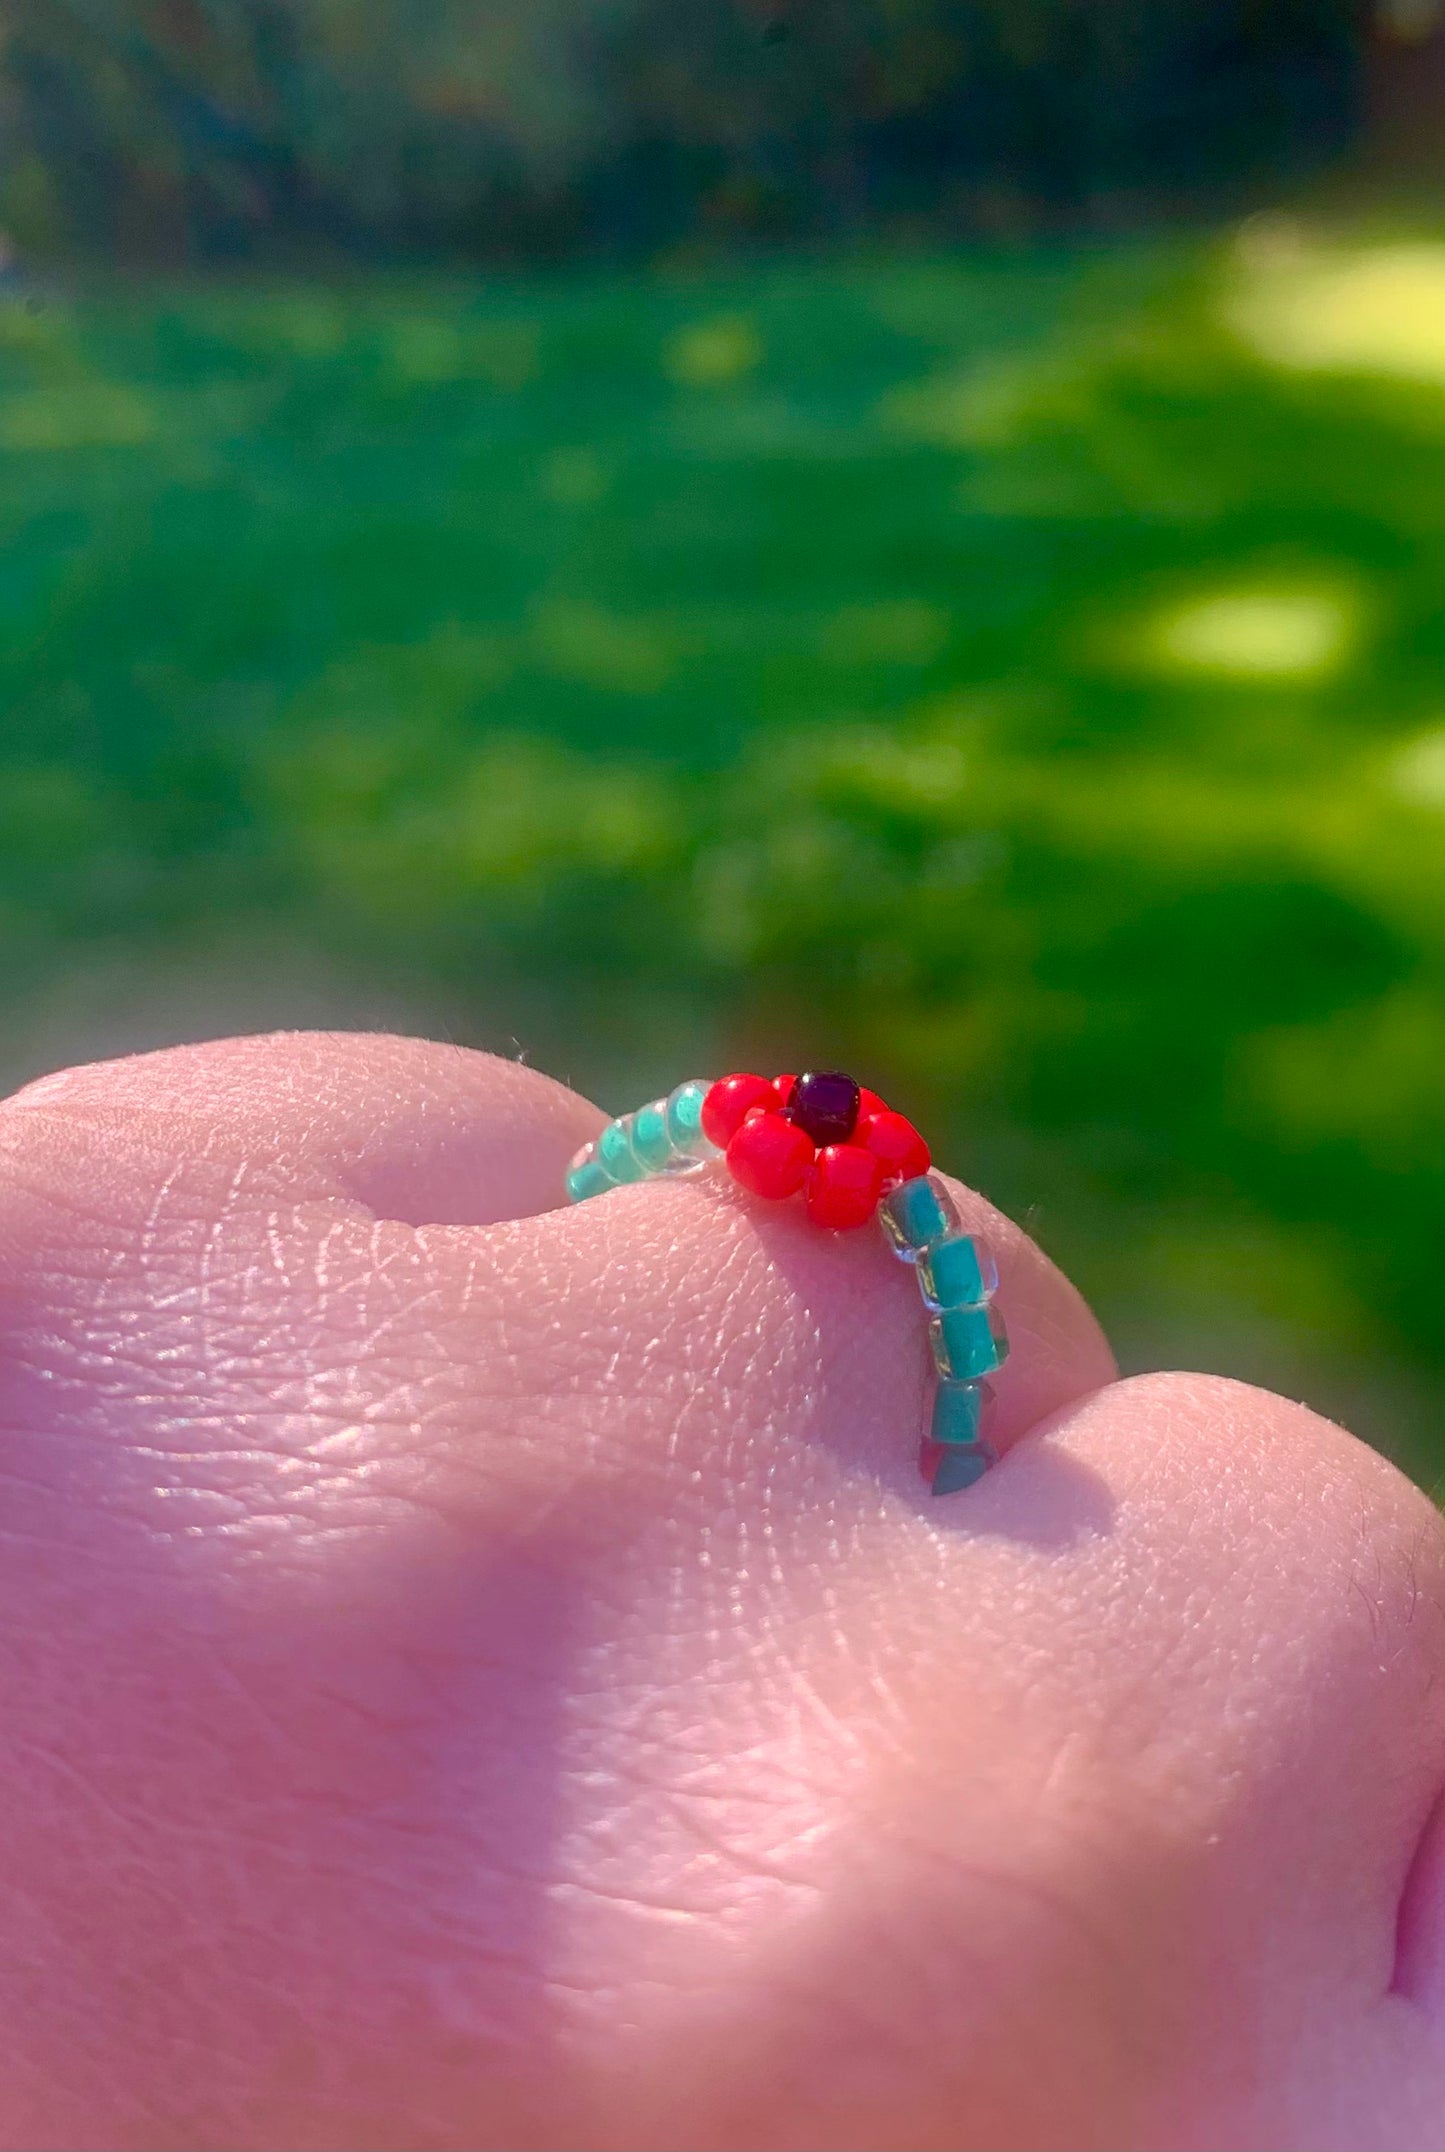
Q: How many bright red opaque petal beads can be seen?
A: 6